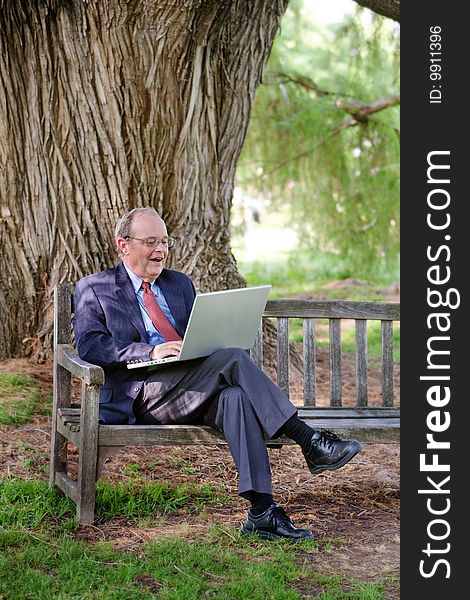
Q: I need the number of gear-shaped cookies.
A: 0